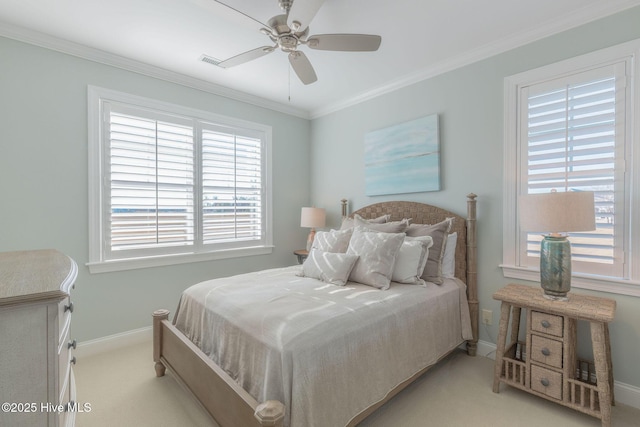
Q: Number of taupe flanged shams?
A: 3